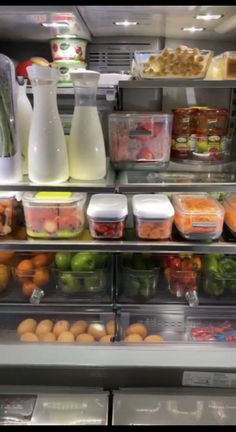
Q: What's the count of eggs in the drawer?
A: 14